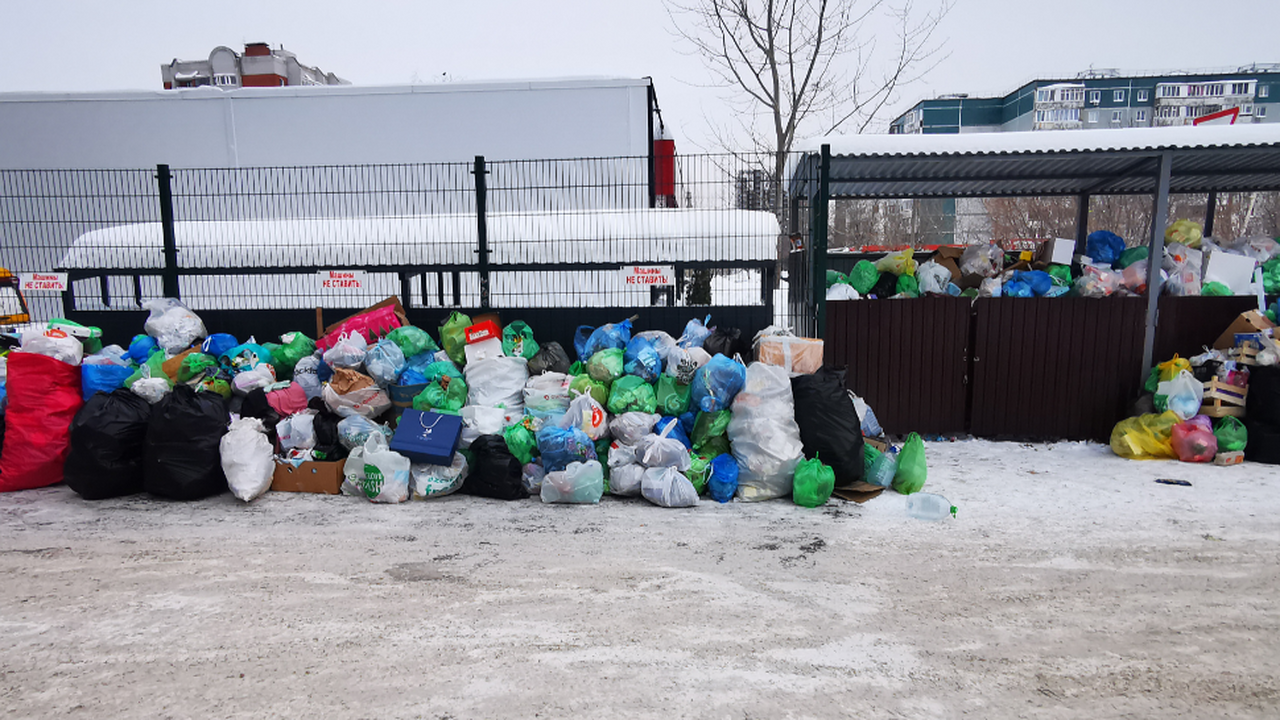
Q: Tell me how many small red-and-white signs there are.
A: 3